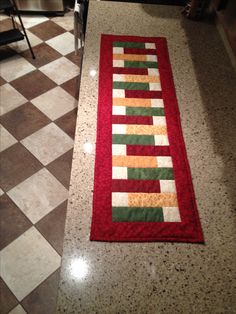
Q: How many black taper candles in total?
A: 0